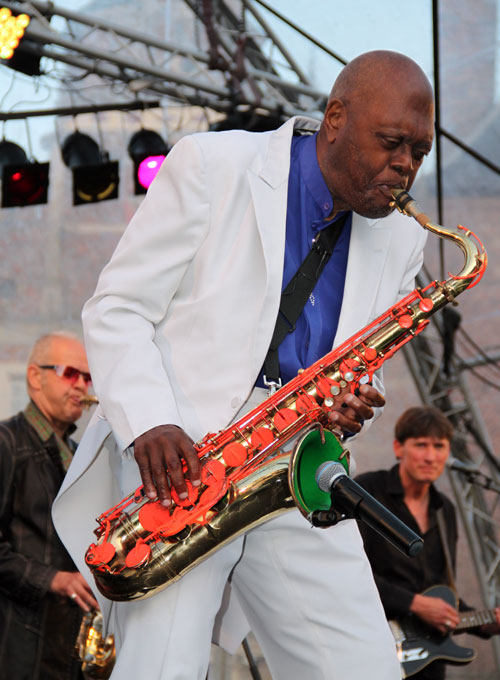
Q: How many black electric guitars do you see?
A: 1